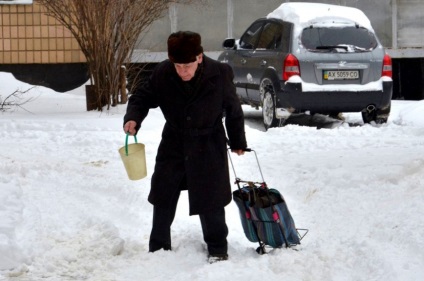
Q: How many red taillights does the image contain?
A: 2